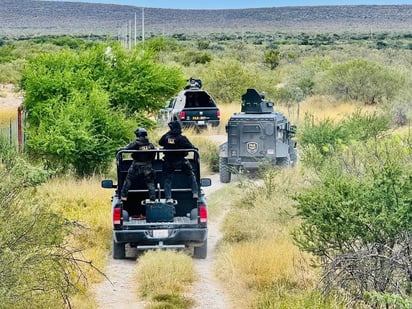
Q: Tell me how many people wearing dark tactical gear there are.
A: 2